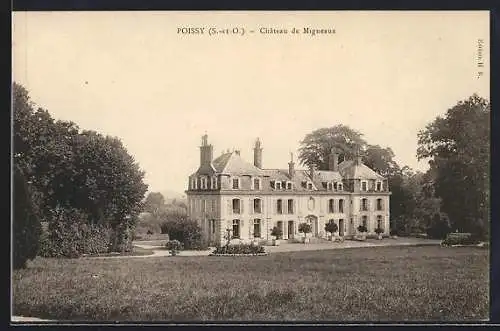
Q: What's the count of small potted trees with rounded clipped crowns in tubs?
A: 5